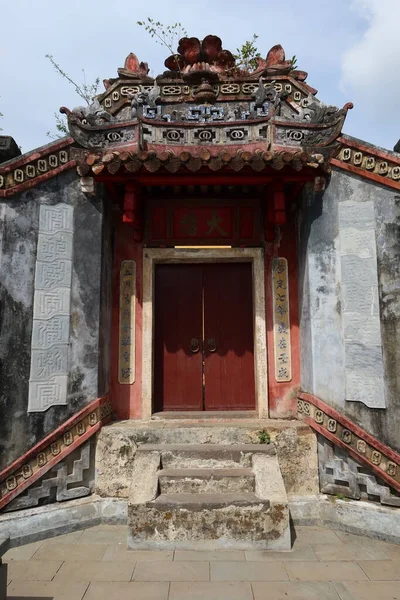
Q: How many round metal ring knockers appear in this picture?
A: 2